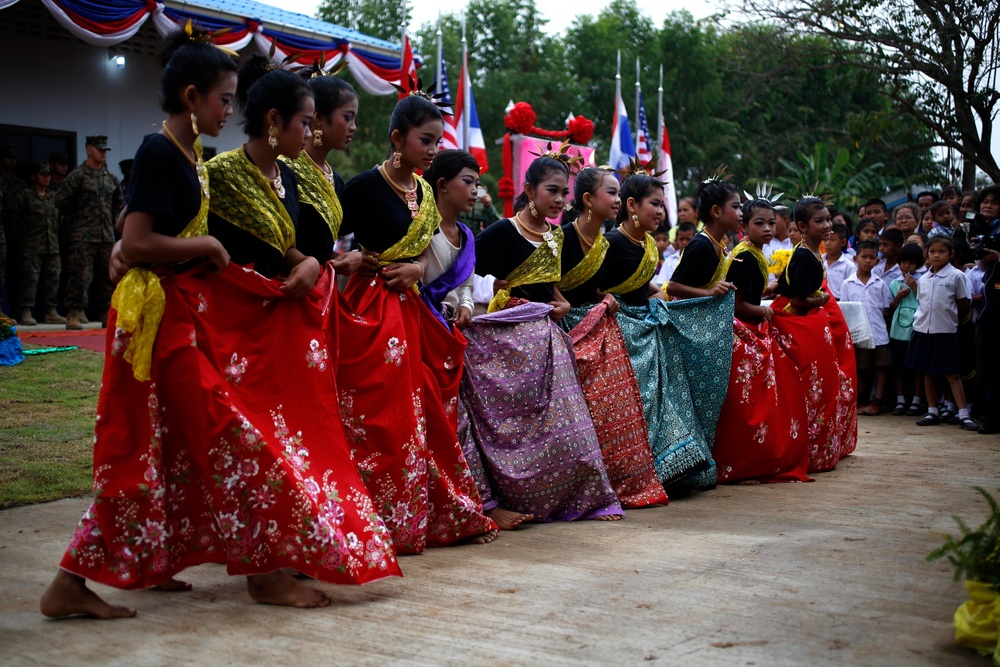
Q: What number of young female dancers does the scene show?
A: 11